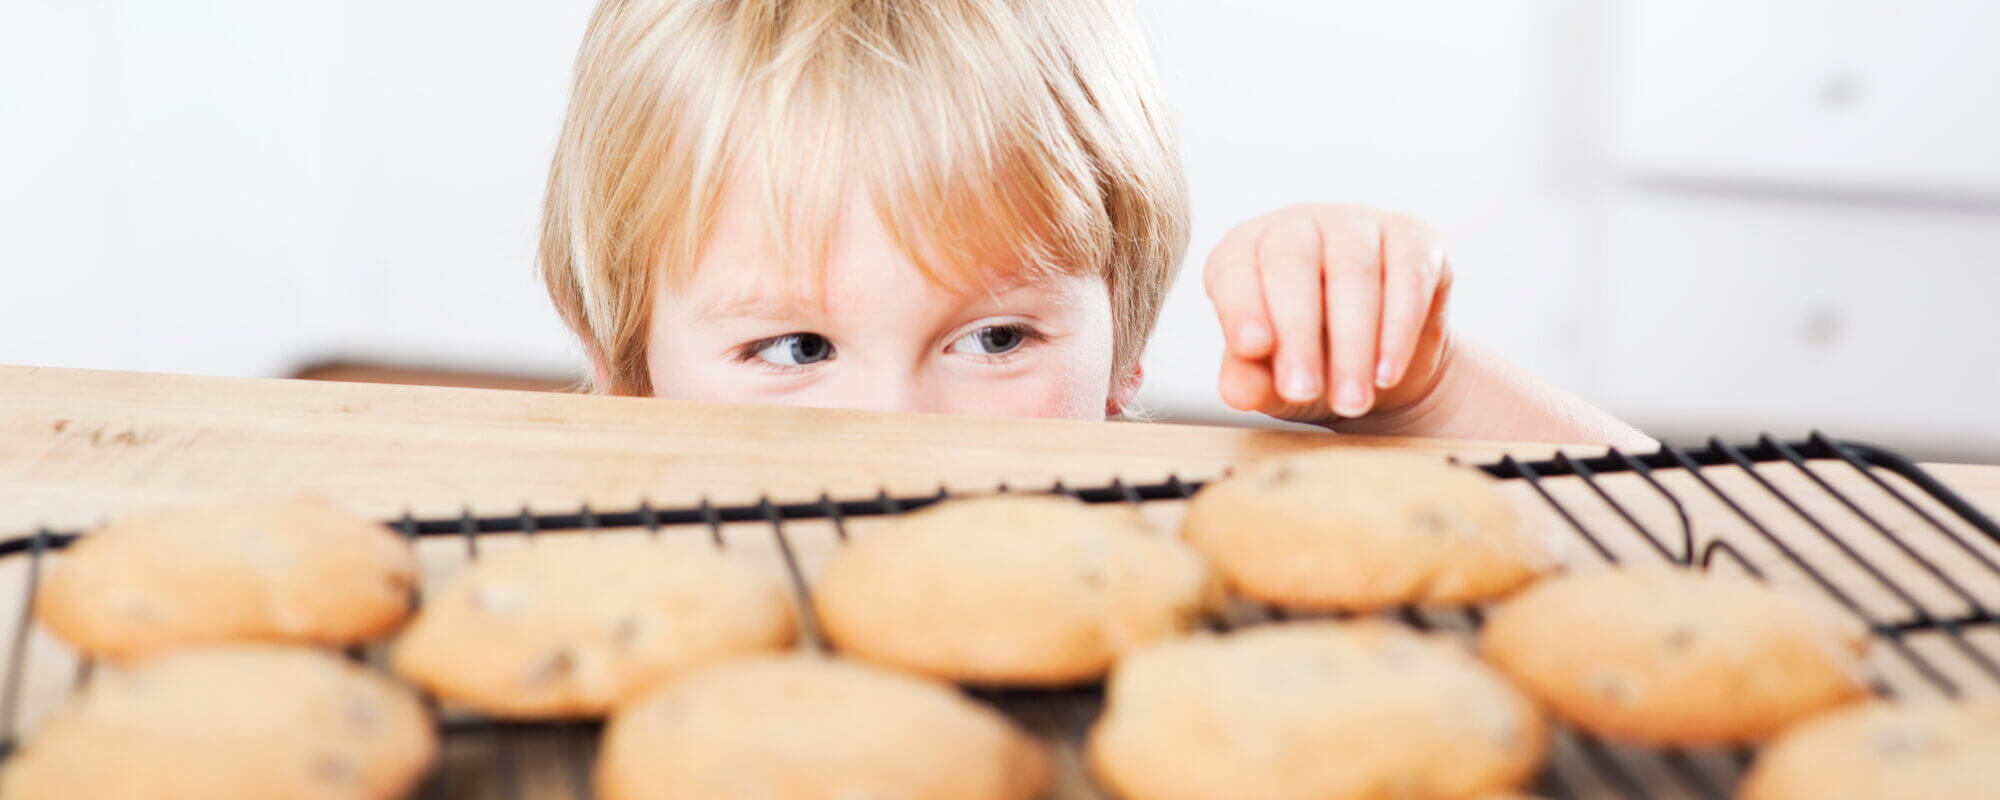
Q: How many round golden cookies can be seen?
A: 9